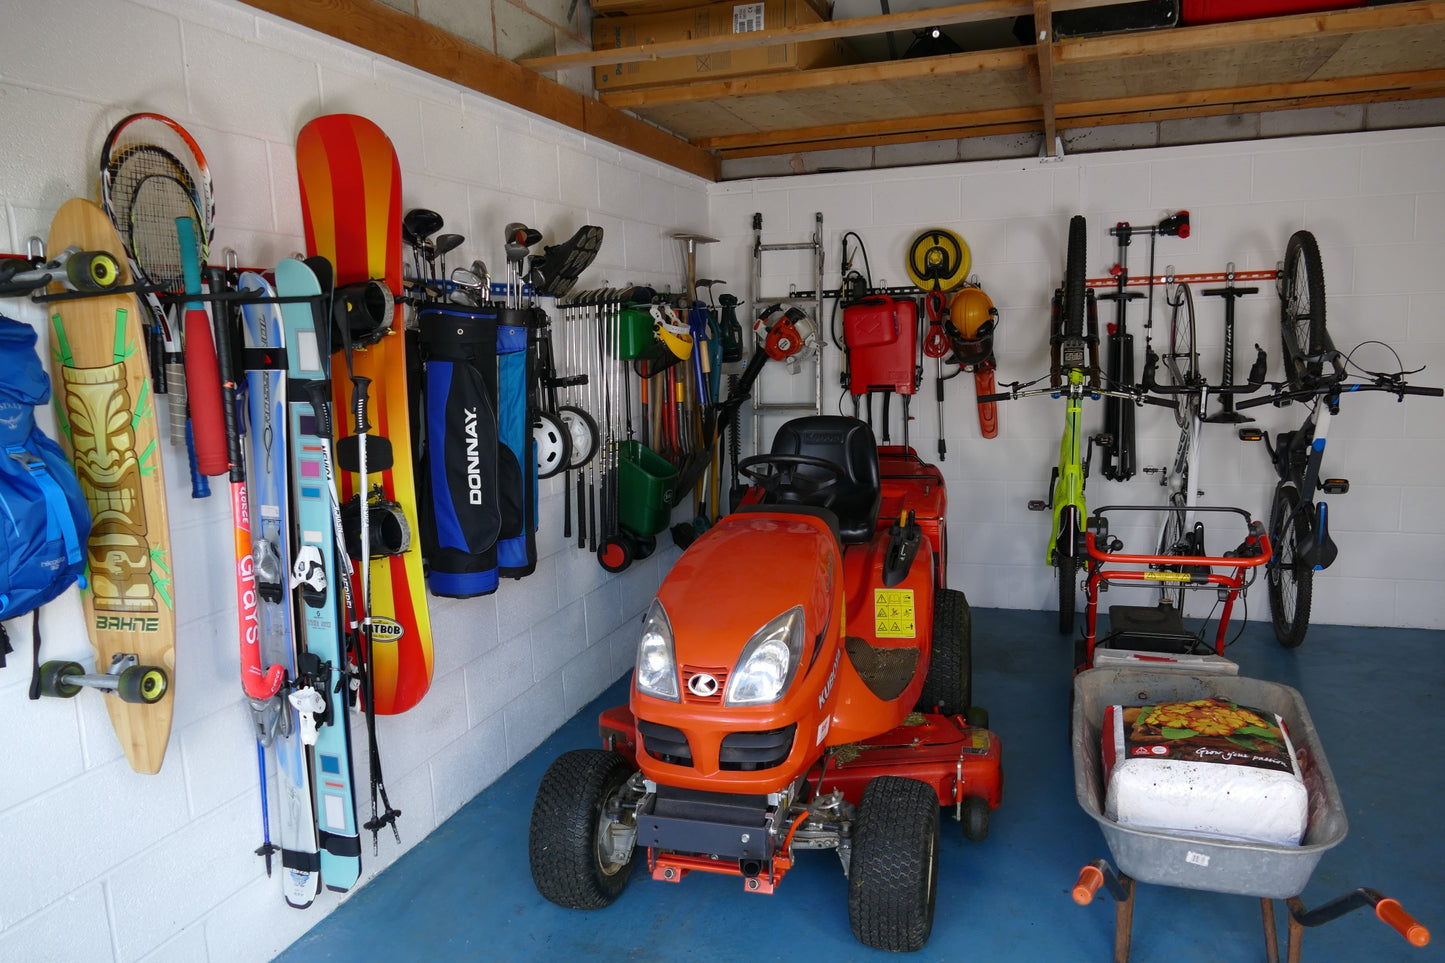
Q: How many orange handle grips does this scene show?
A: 2